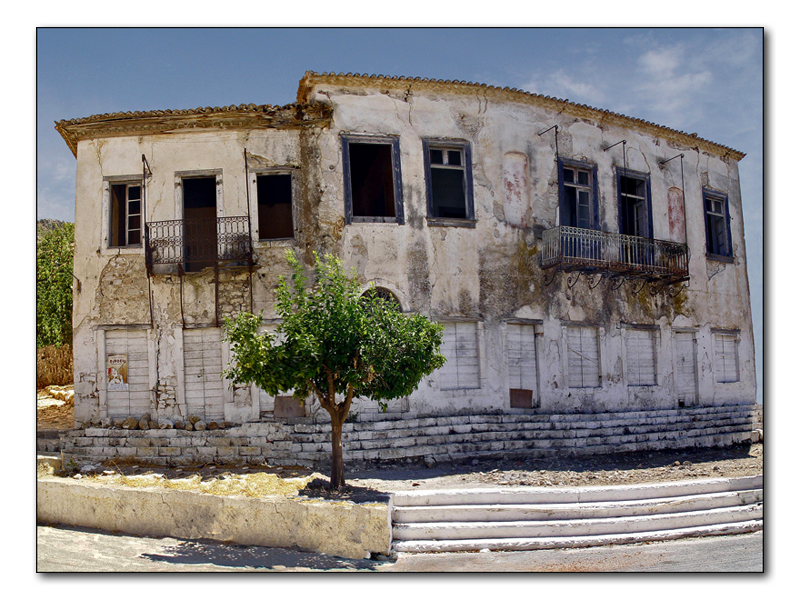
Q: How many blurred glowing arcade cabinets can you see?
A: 0